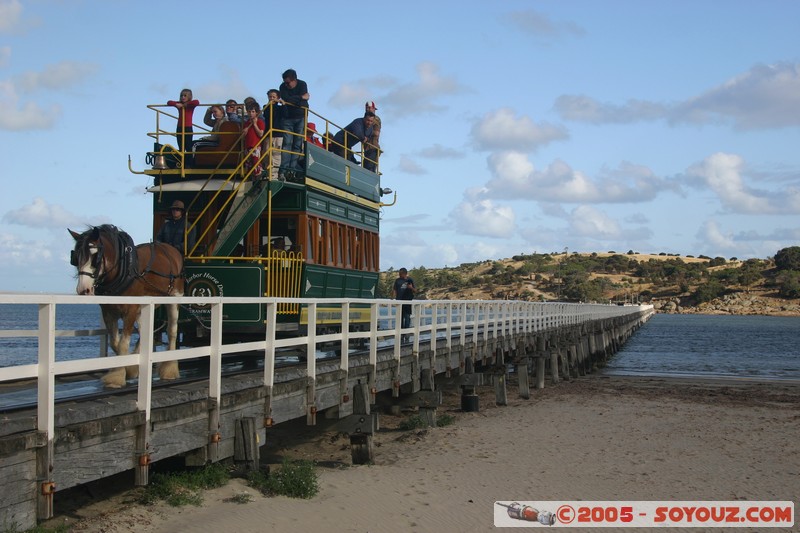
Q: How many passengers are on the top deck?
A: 11